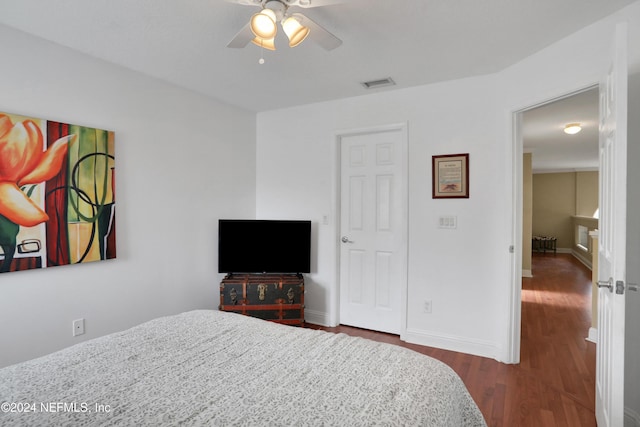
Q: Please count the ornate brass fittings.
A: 3